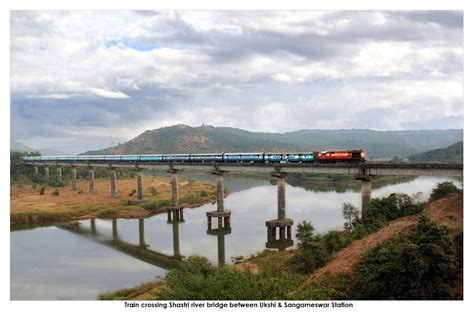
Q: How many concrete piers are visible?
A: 11